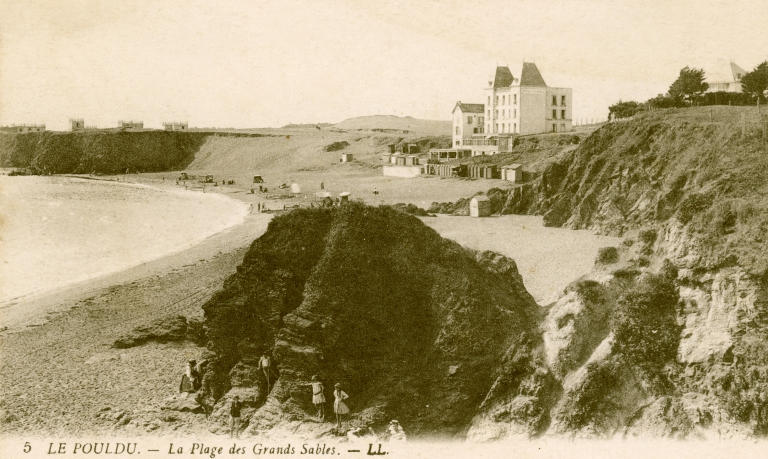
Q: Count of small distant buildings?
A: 4